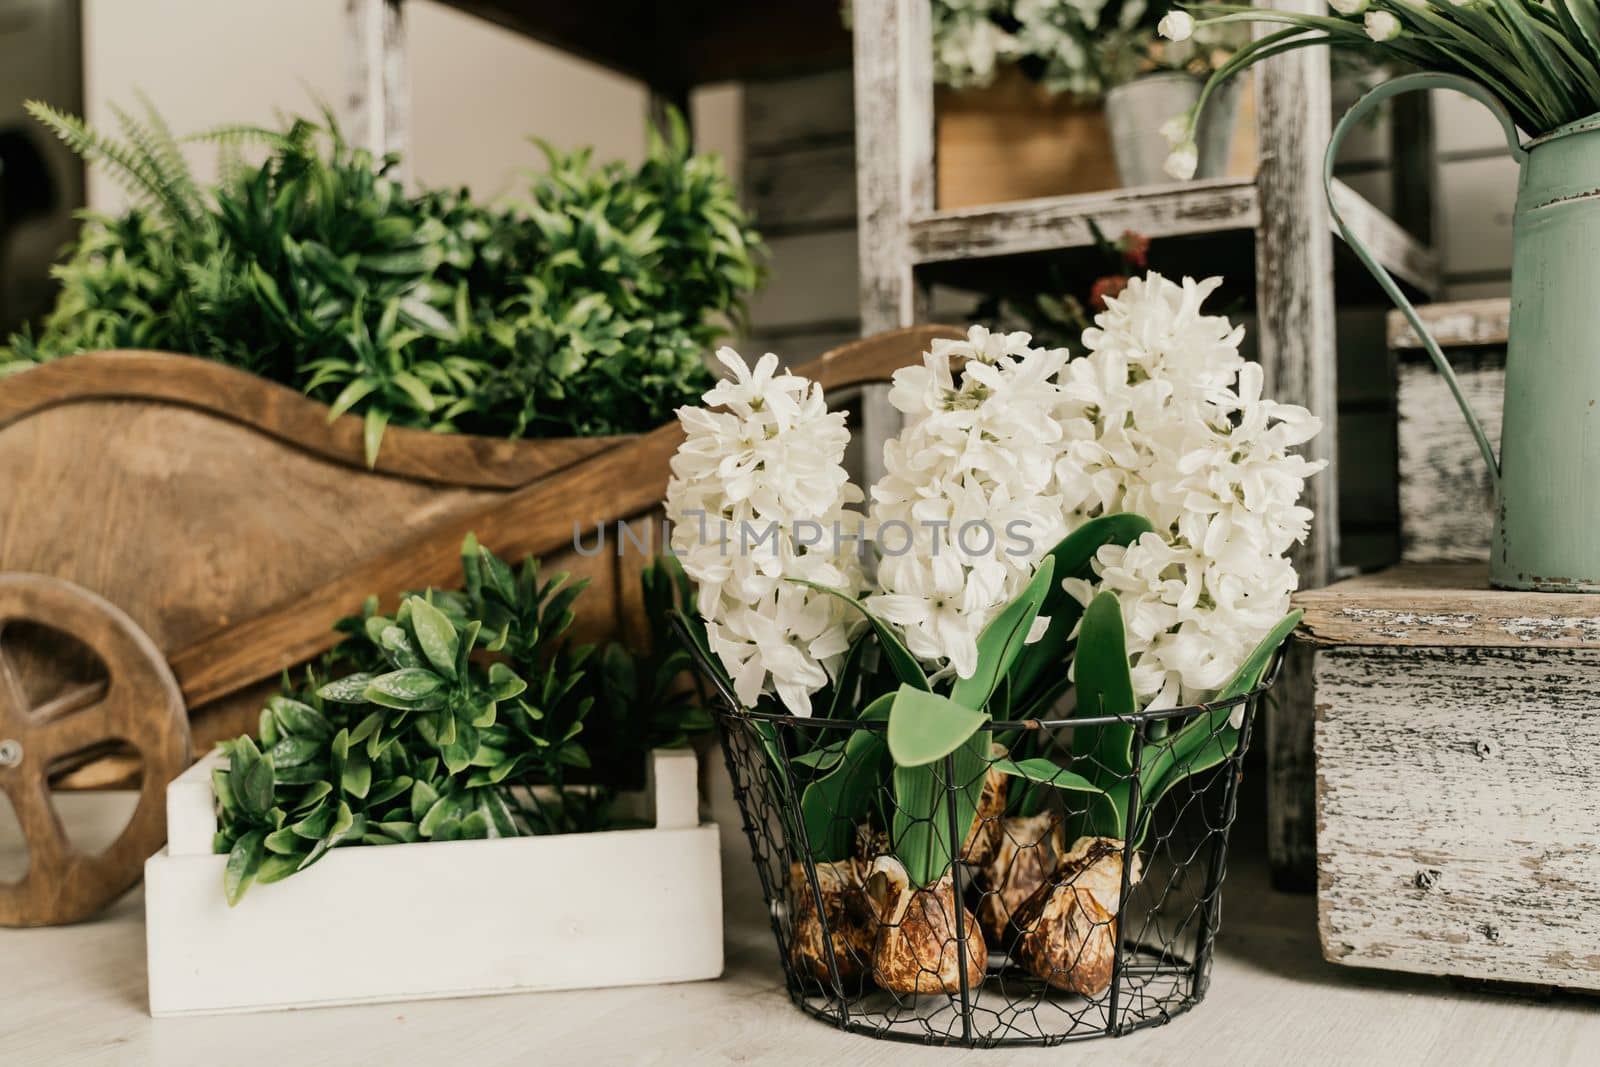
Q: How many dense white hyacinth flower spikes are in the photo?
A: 4